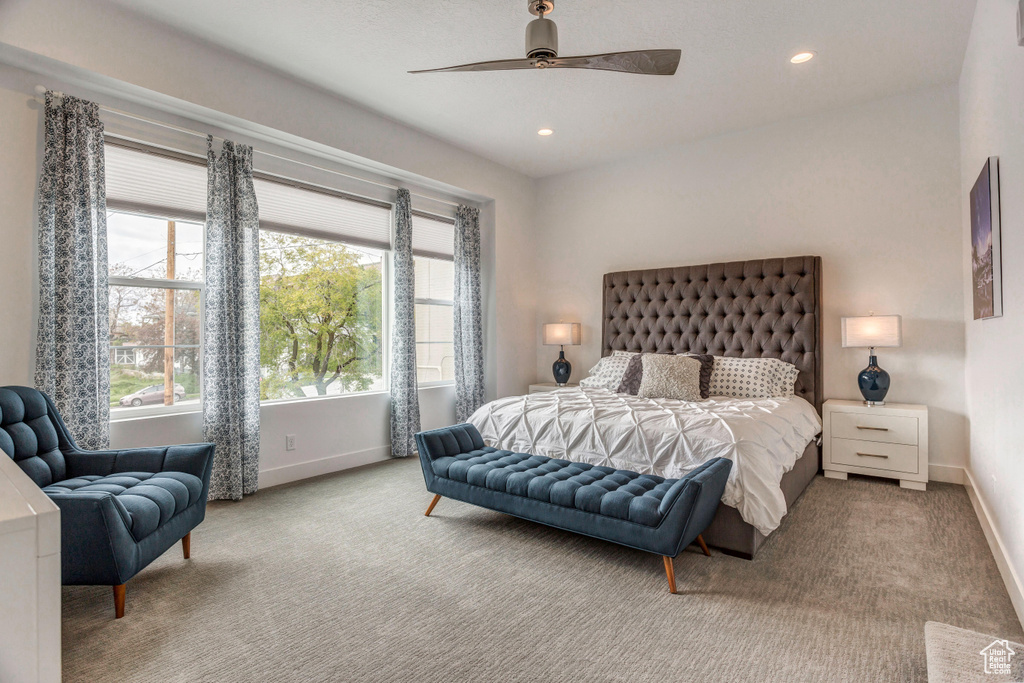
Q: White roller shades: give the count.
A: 3